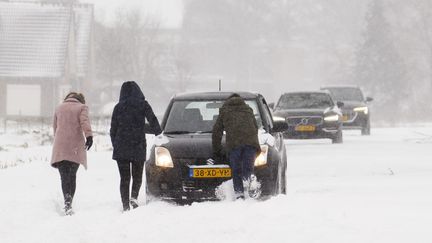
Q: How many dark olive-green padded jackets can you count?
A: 1